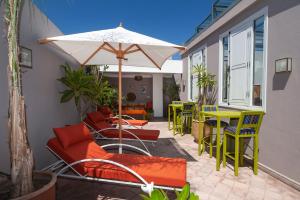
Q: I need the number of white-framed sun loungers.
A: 3